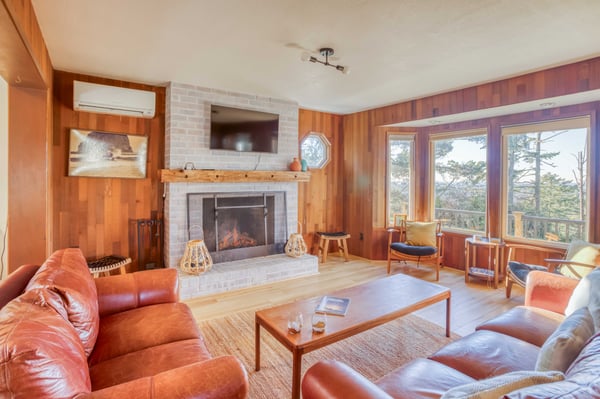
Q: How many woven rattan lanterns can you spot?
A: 2